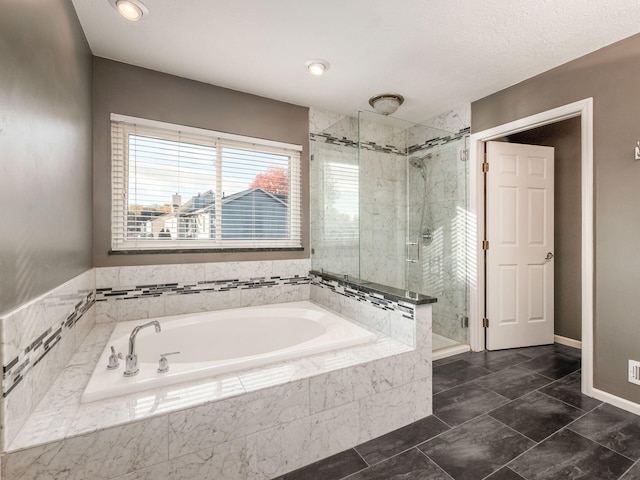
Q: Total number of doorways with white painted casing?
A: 1